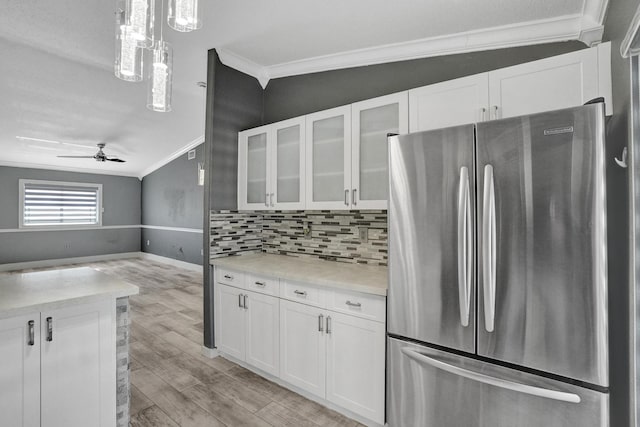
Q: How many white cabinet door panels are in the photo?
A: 12